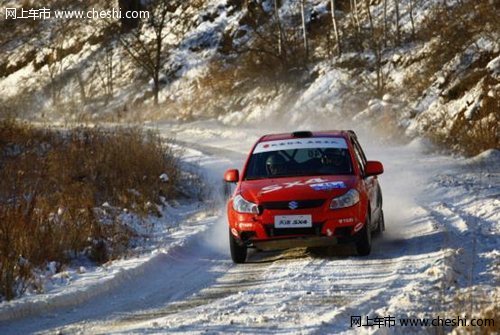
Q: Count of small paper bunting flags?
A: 0